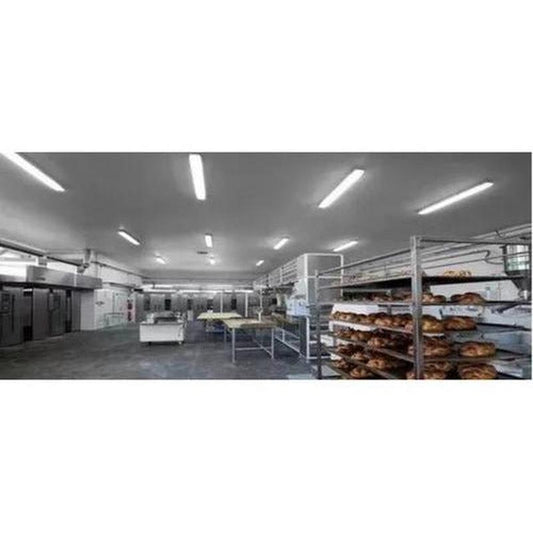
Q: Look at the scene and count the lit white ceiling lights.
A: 11